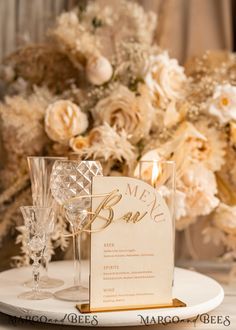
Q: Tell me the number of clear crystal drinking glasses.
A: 3